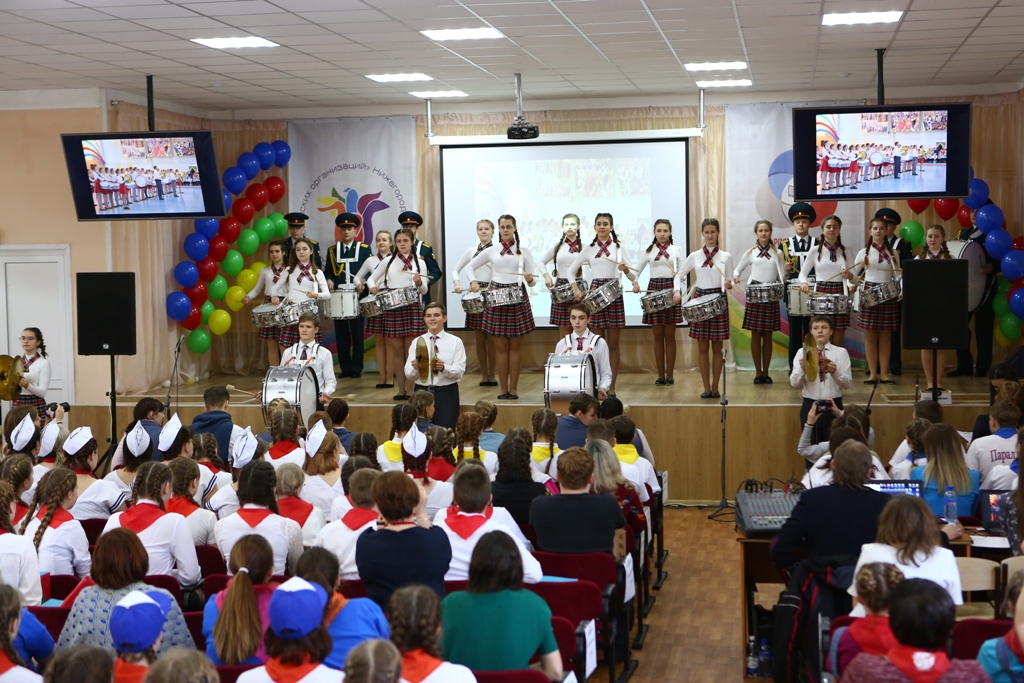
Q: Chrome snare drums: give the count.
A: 13